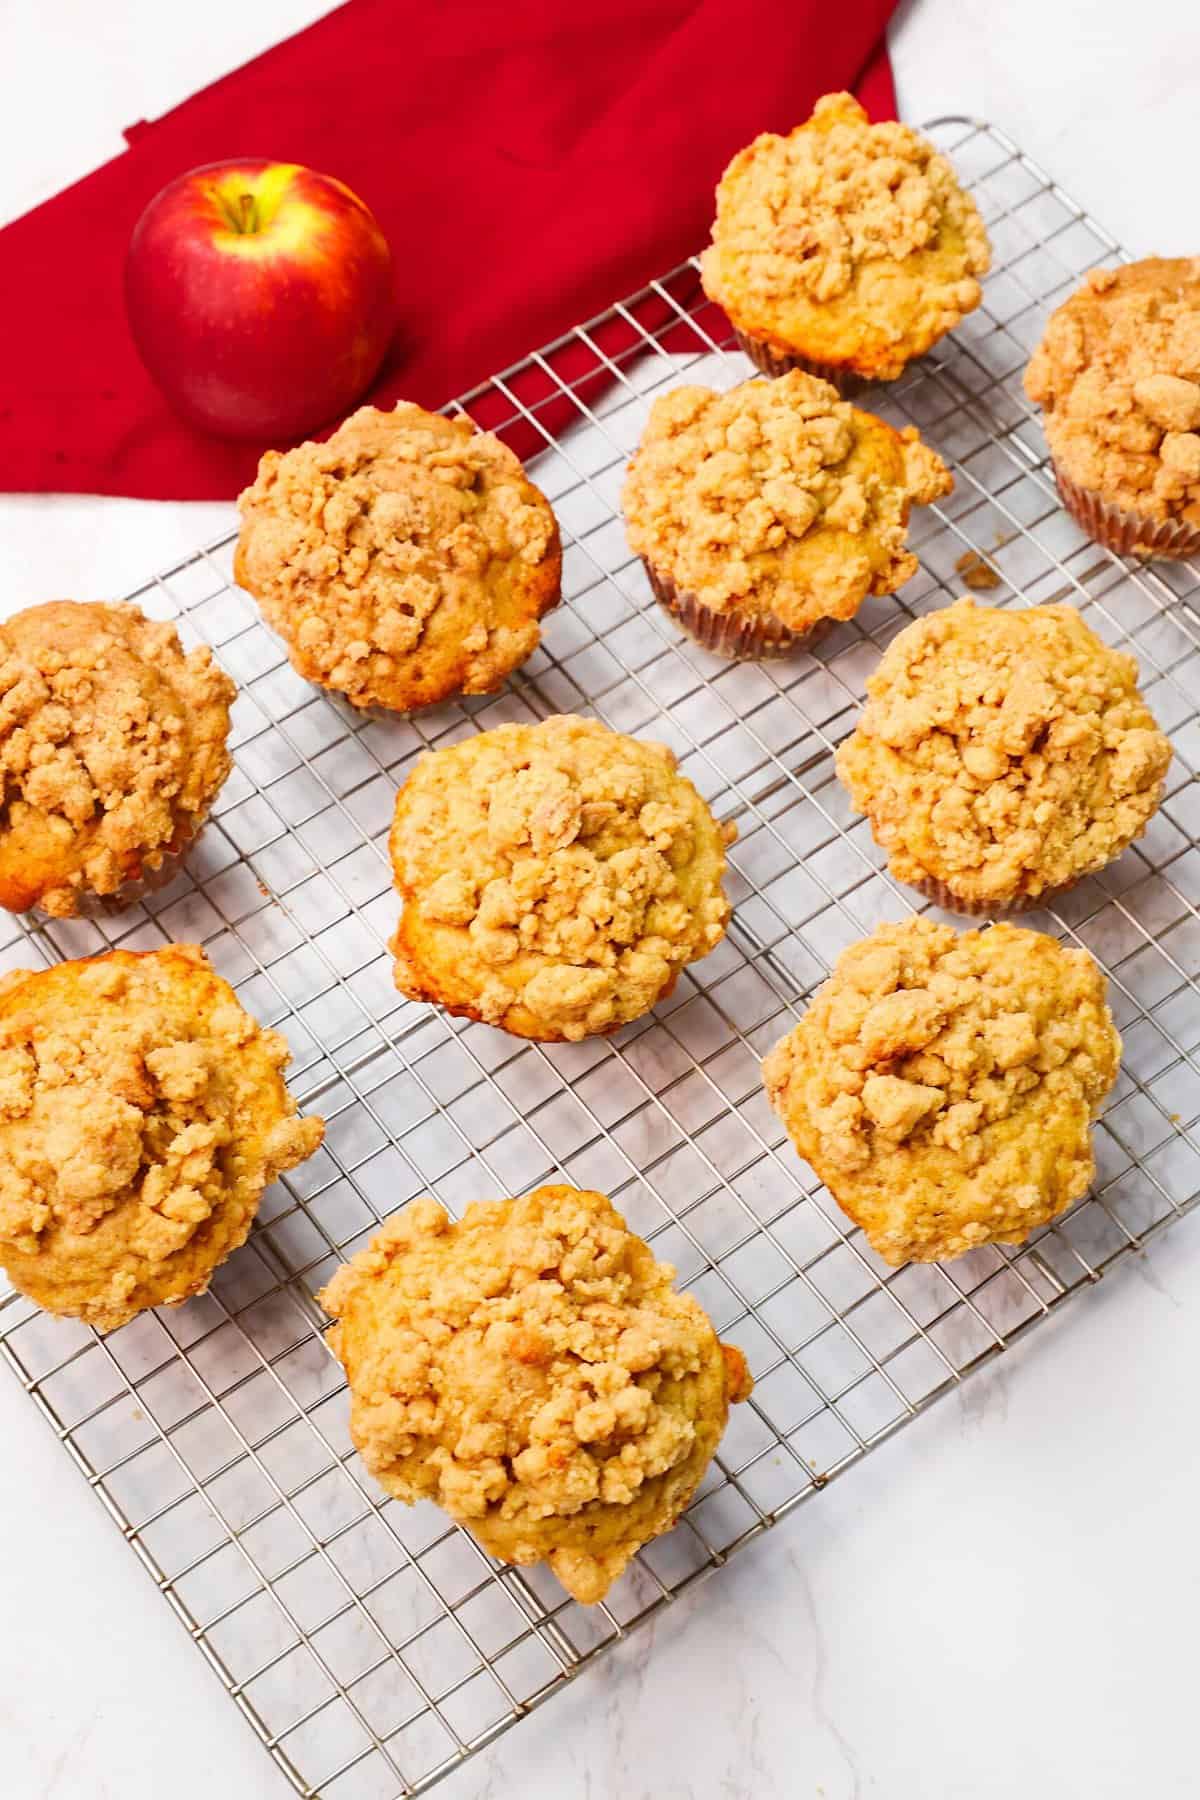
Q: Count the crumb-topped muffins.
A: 10